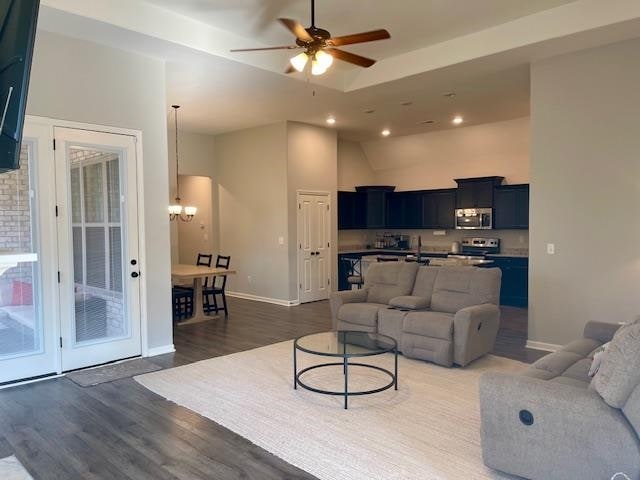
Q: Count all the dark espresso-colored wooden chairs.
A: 2